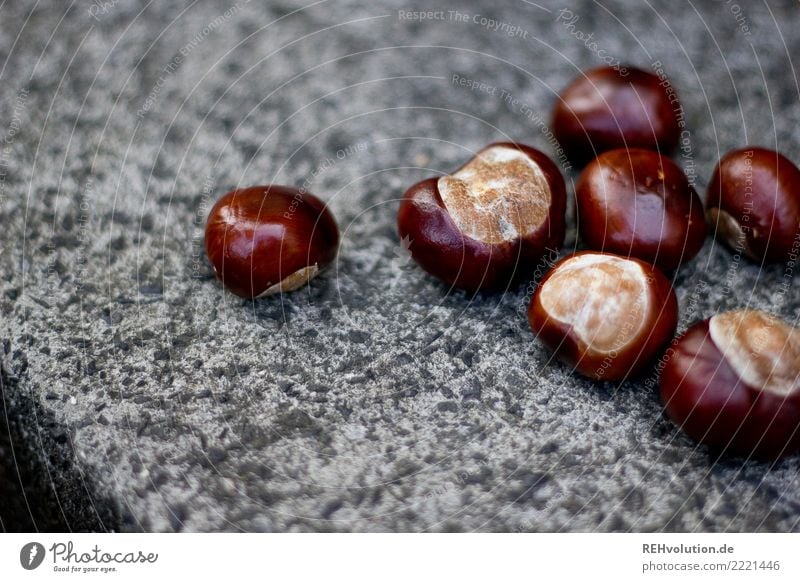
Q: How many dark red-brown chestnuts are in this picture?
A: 7